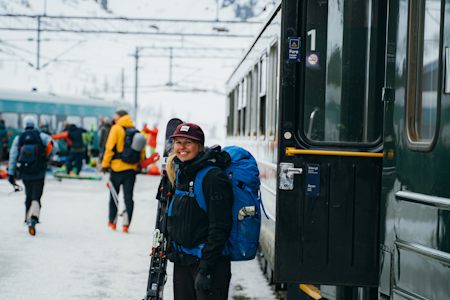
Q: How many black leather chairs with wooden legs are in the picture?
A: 0